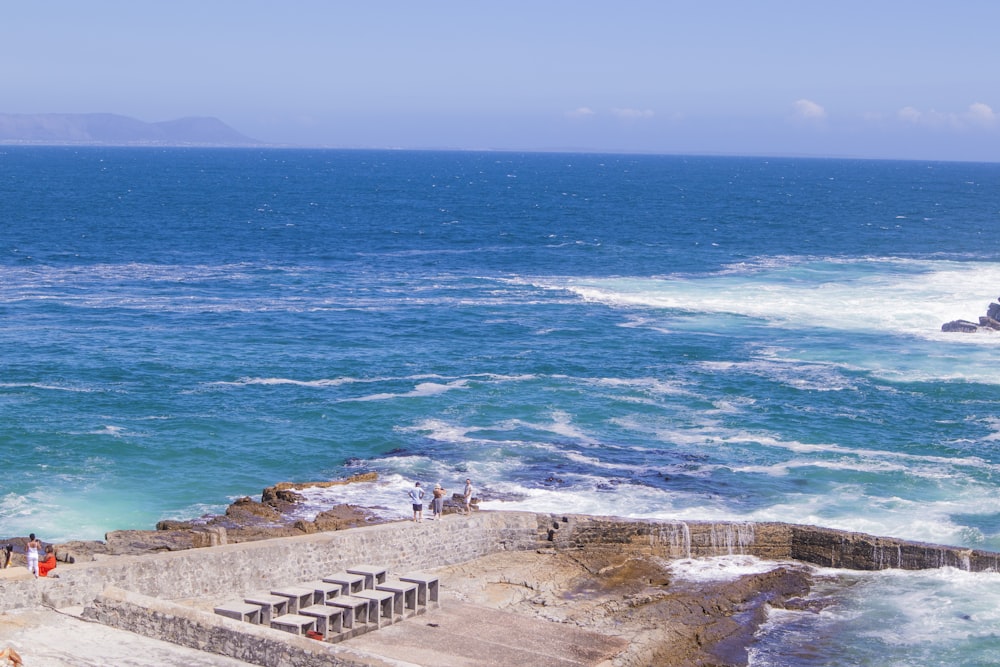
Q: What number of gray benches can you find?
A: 12